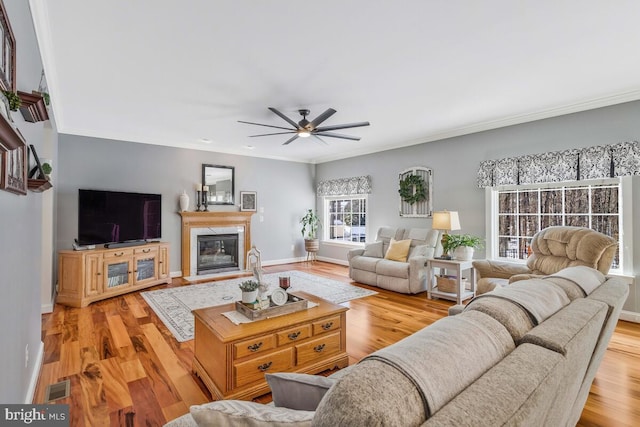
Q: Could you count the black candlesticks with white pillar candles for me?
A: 2